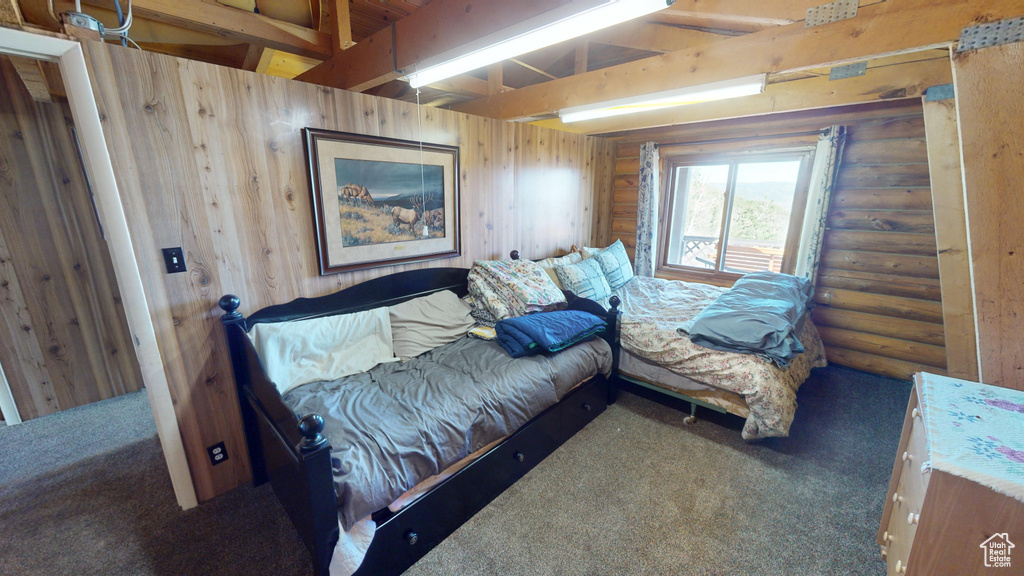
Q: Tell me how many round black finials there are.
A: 4